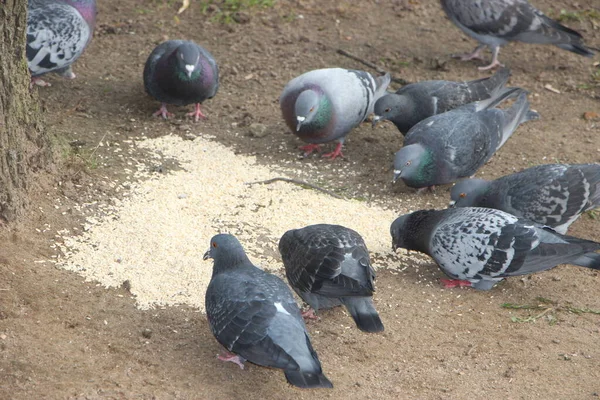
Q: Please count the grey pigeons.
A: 10